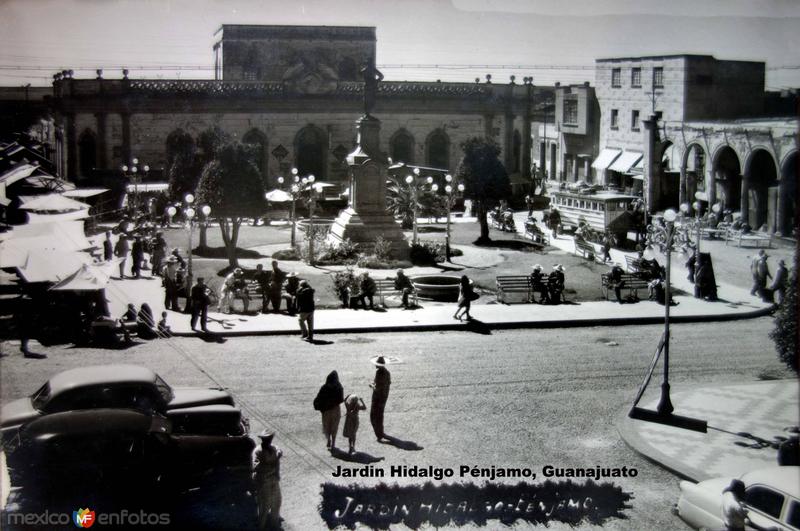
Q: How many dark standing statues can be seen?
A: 1